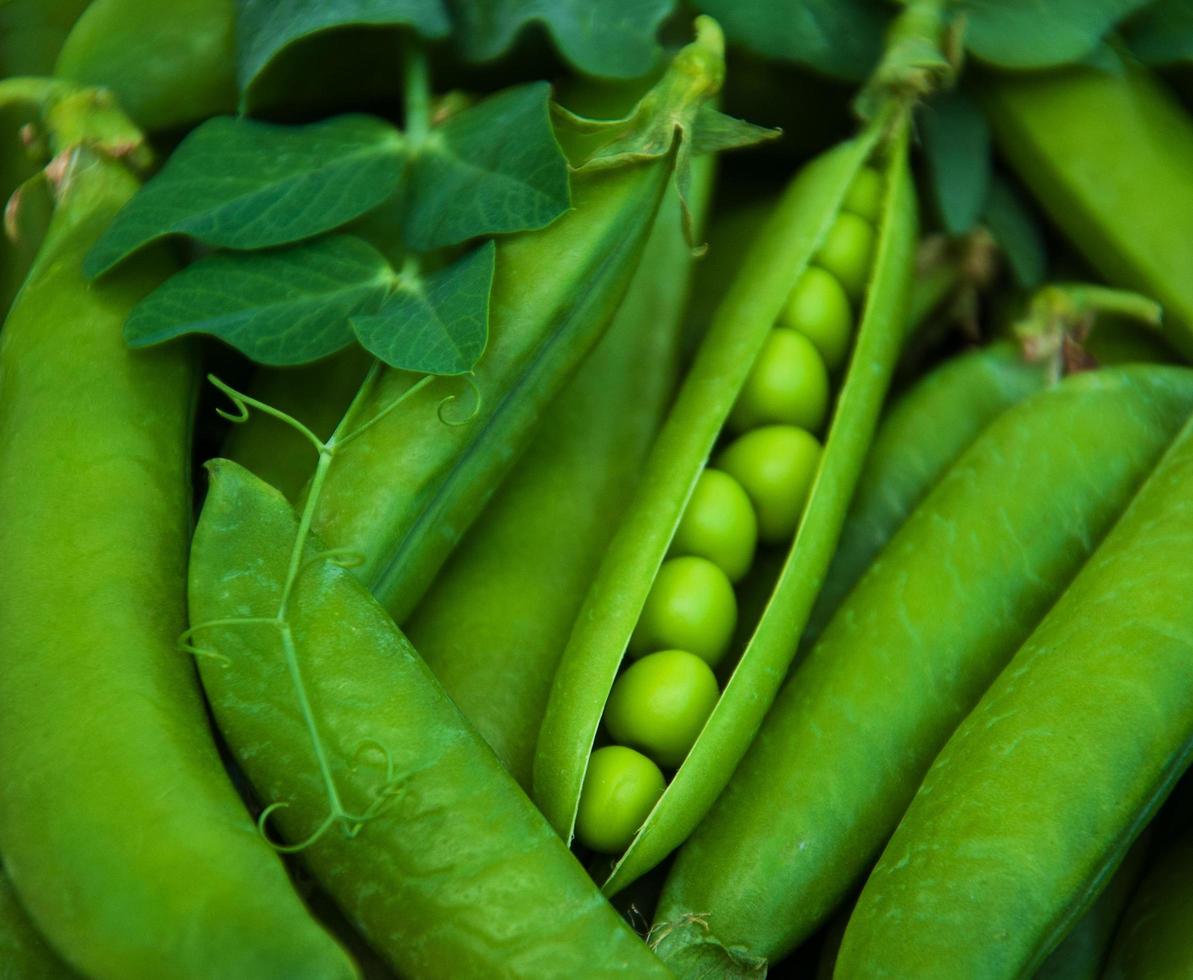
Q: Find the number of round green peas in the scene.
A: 9